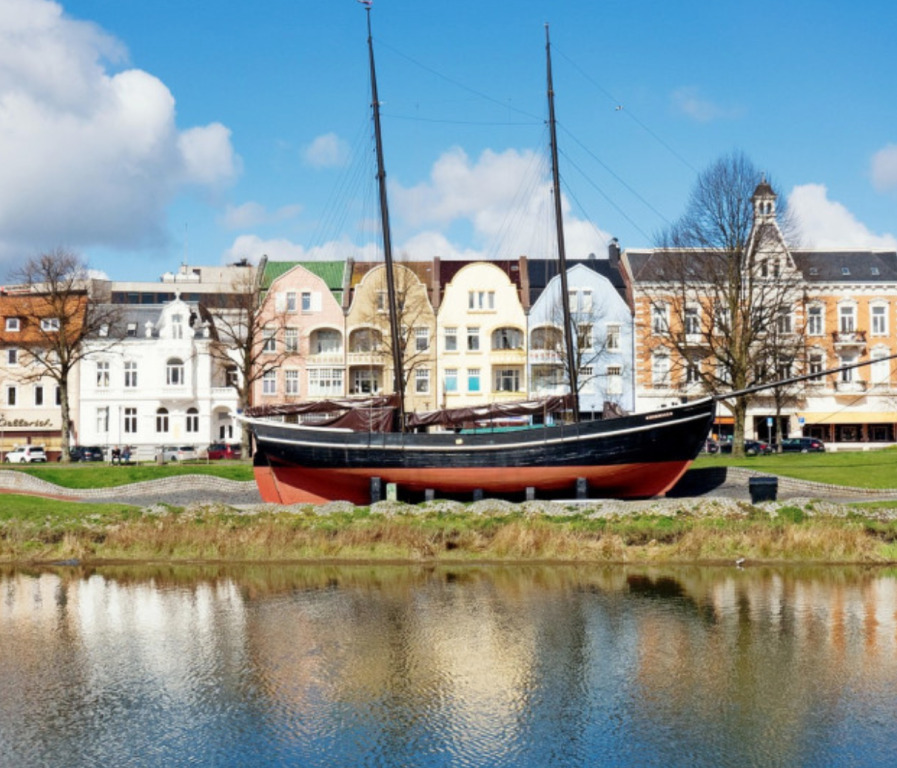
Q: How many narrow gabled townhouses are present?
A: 4